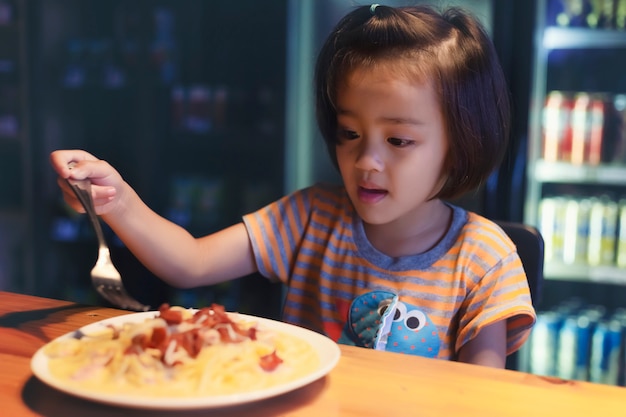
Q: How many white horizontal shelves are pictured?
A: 3